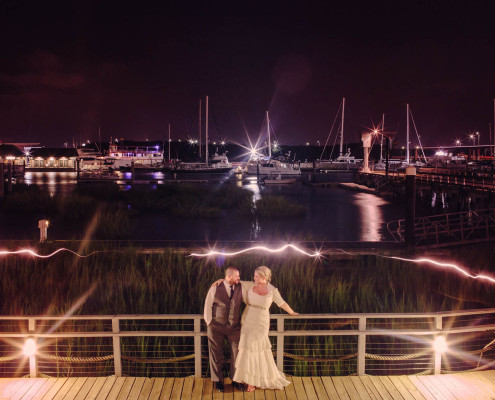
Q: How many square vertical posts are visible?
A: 6